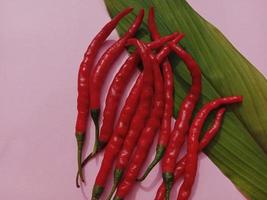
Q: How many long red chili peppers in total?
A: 10